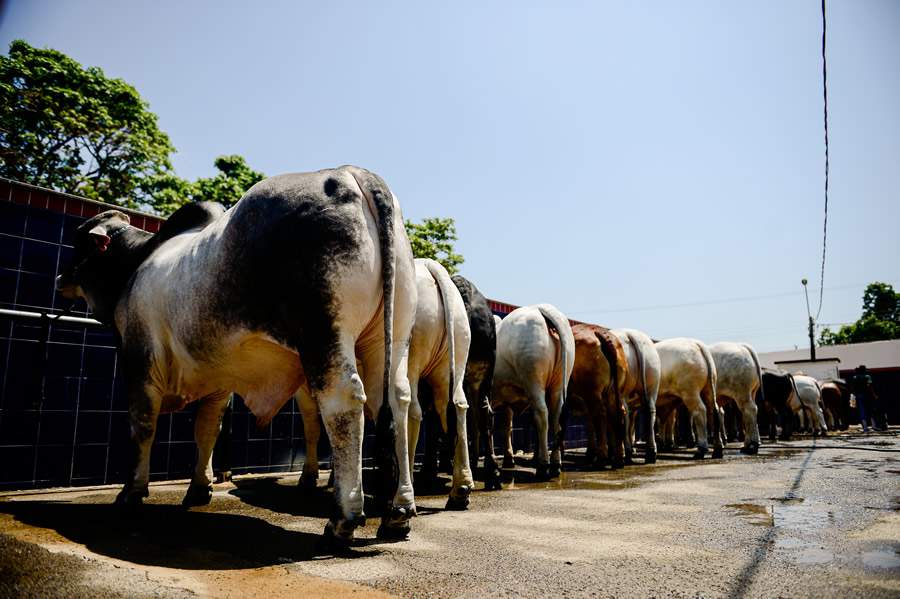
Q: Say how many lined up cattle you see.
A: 11